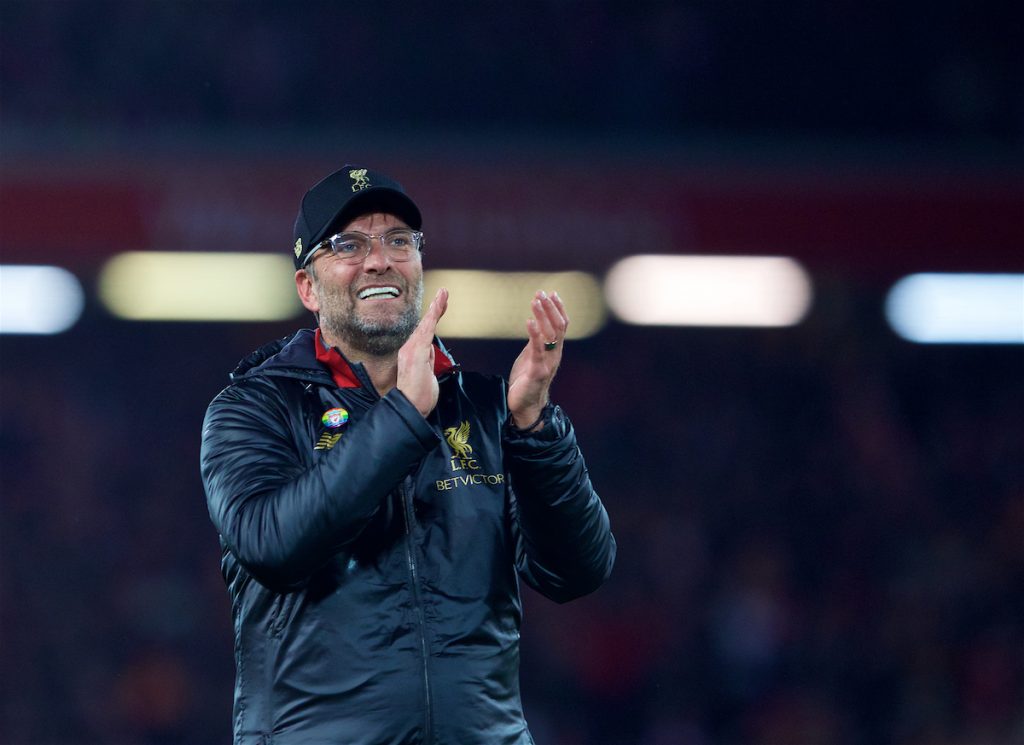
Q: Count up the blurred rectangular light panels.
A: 5